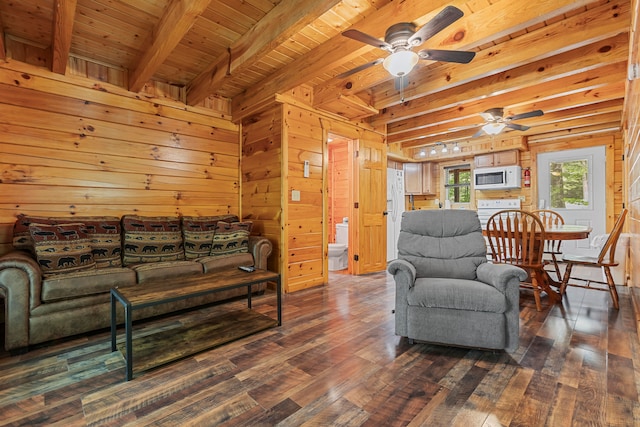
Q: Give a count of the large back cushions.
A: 3